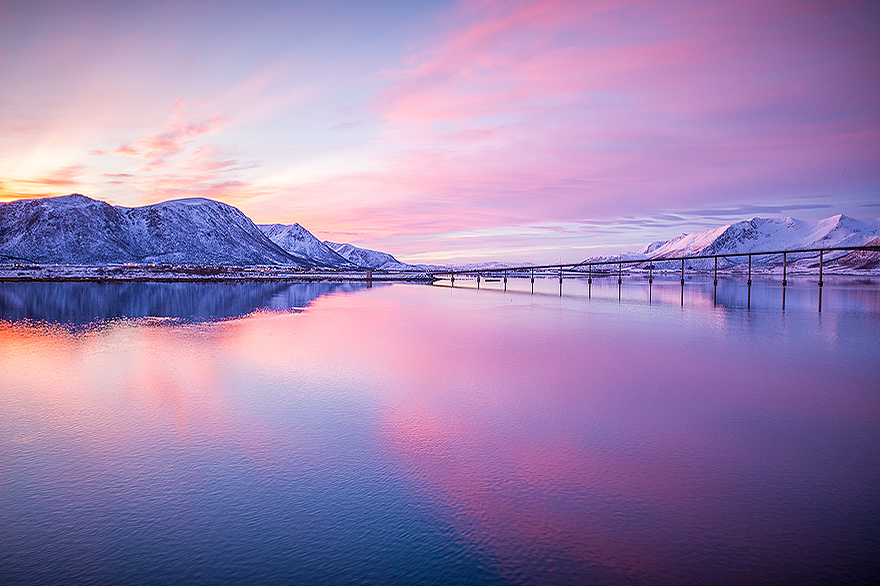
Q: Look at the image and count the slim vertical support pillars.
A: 13